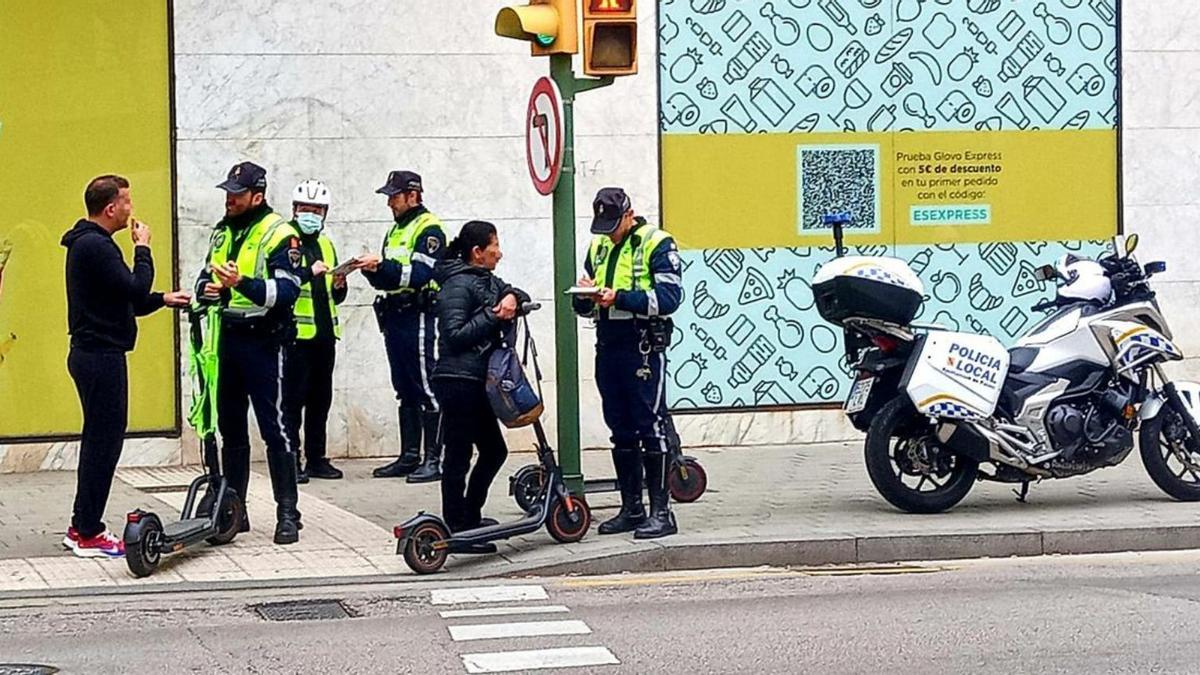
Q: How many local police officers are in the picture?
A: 3